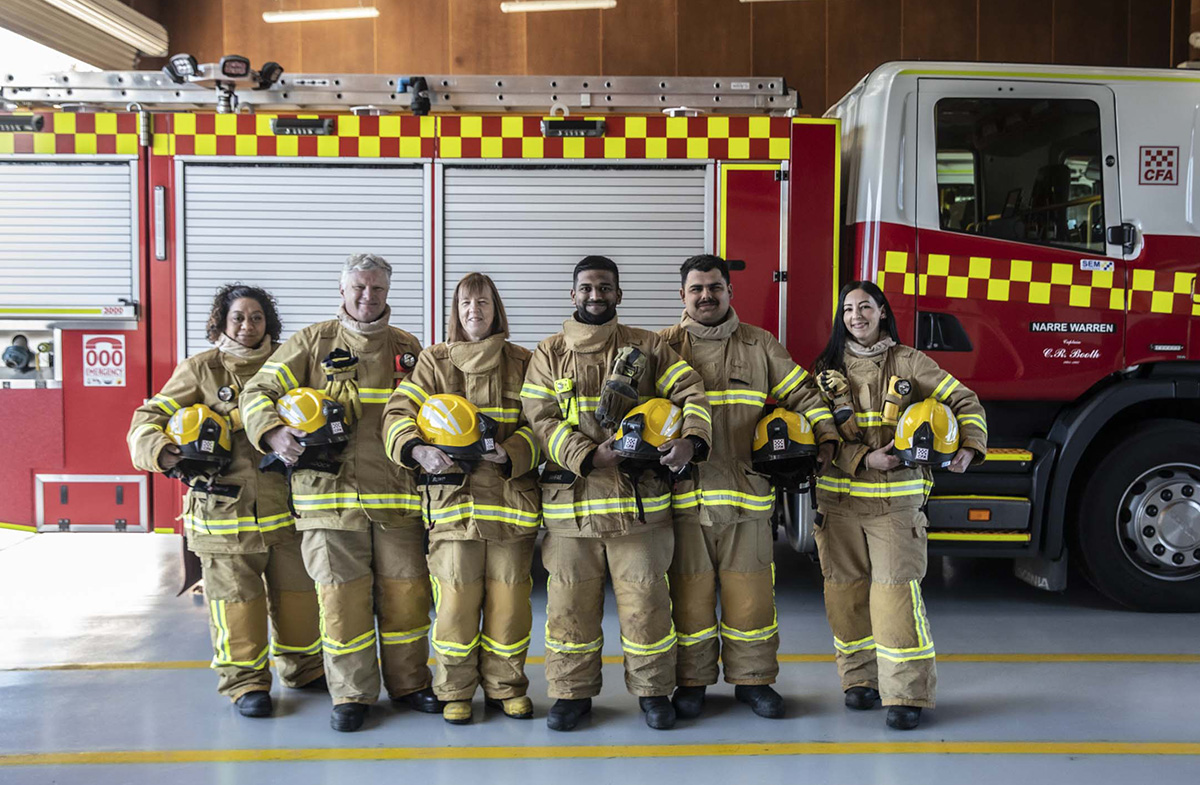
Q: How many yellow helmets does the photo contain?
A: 6